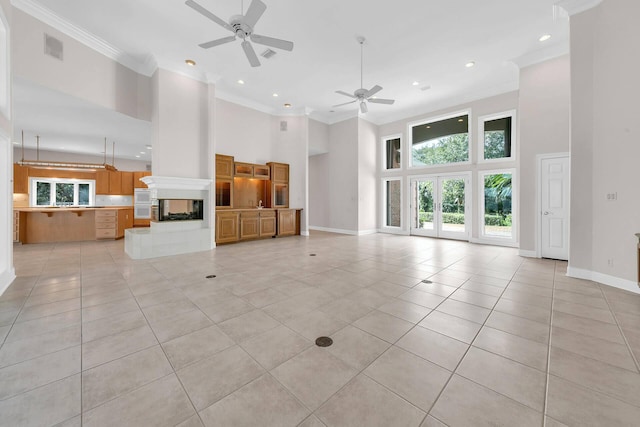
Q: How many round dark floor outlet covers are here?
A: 4